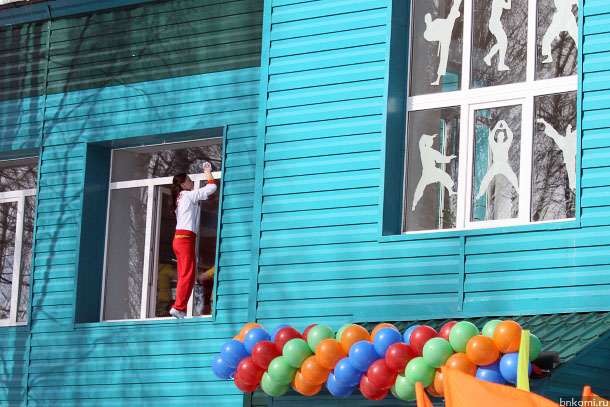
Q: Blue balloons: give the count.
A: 11